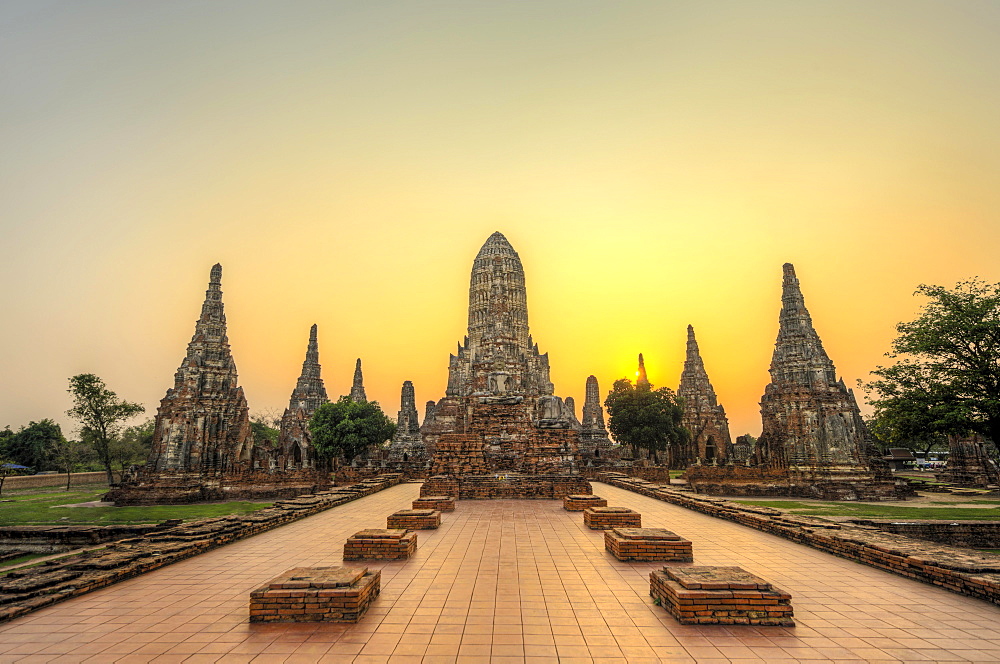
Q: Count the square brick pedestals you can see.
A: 8